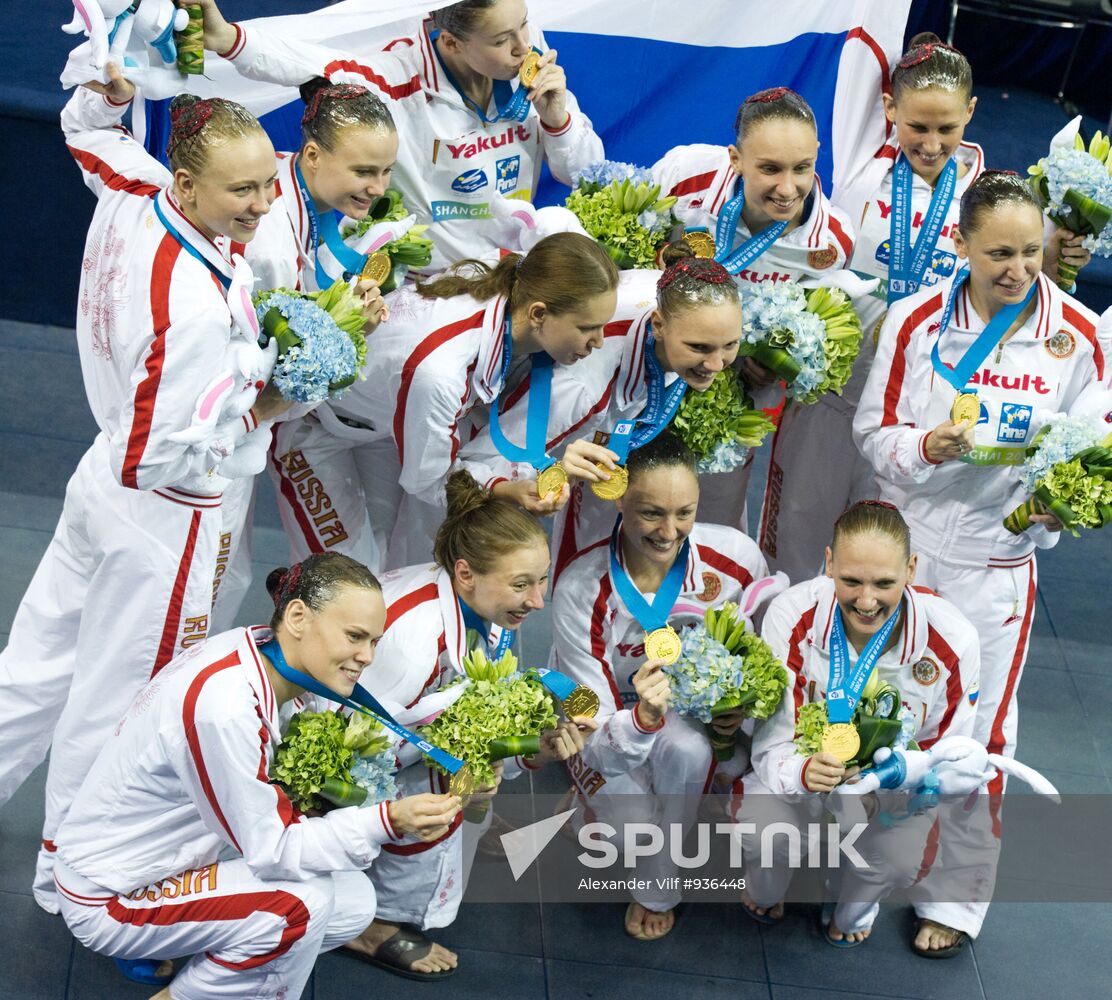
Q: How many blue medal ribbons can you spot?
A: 12